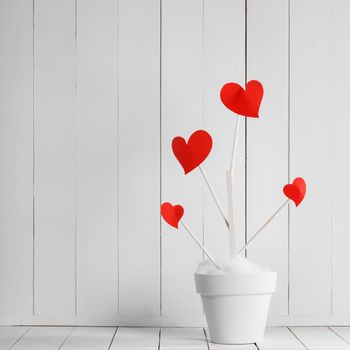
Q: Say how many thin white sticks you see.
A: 4